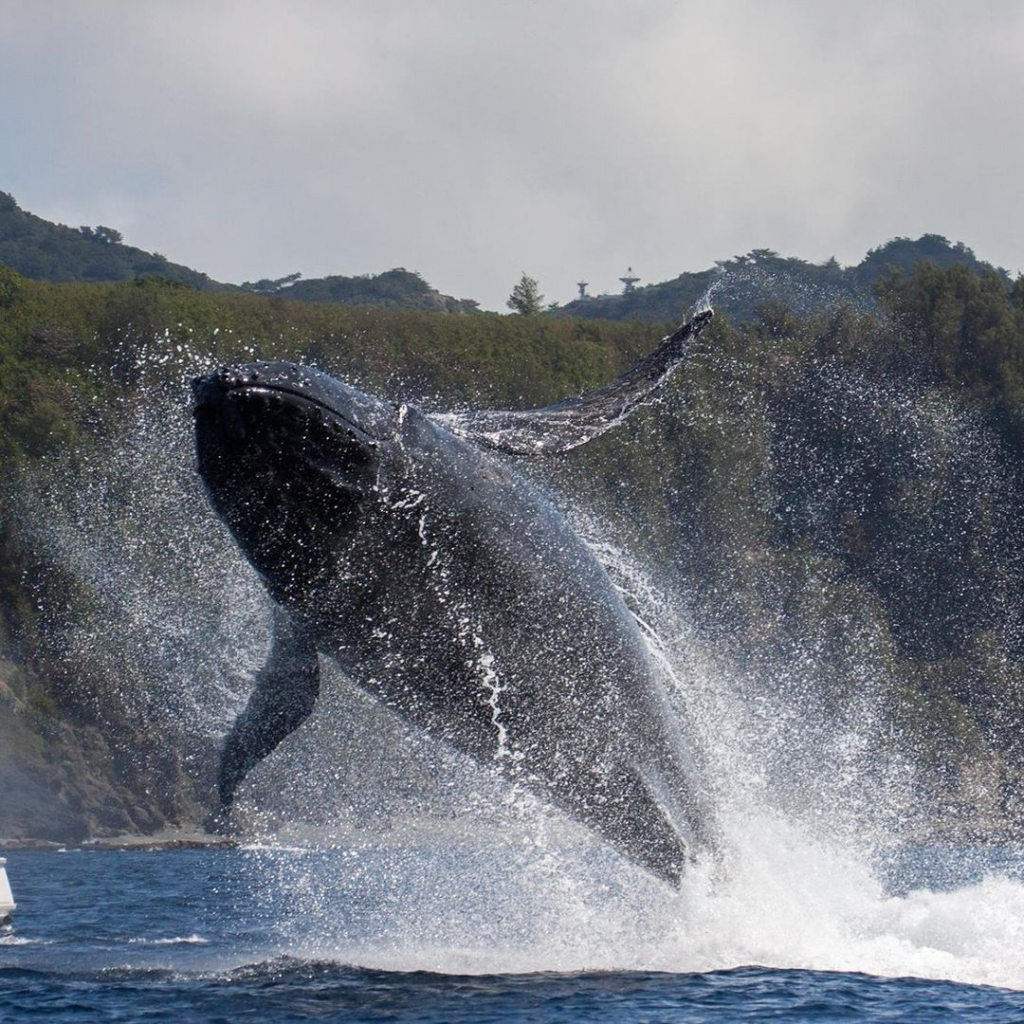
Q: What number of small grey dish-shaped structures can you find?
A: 2